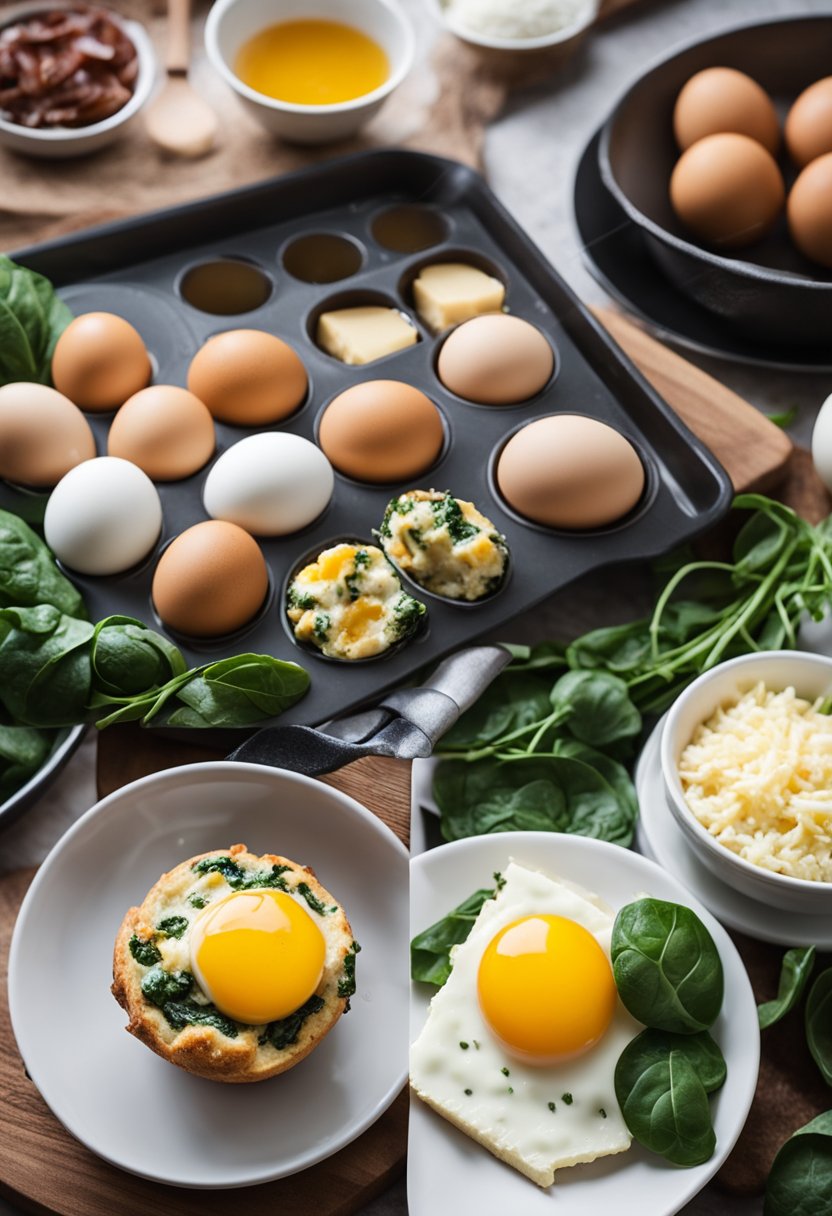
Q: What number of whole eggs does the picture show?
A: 15